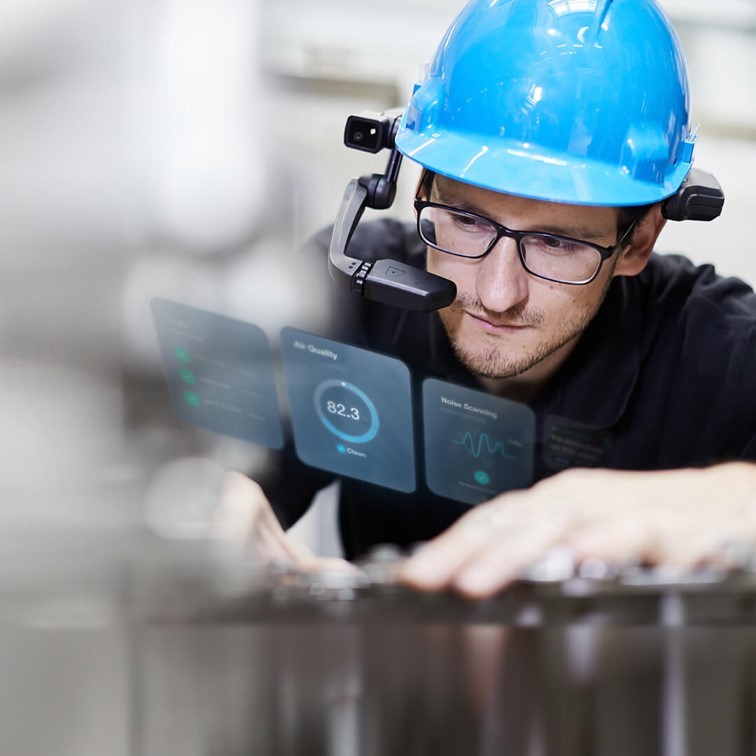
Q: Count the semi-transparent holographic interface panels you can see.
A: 4